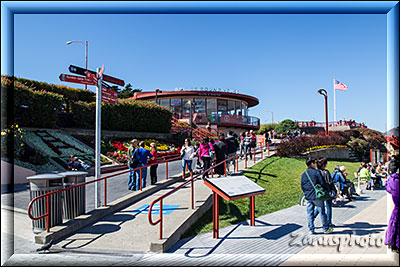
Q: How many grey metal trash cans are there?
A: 2